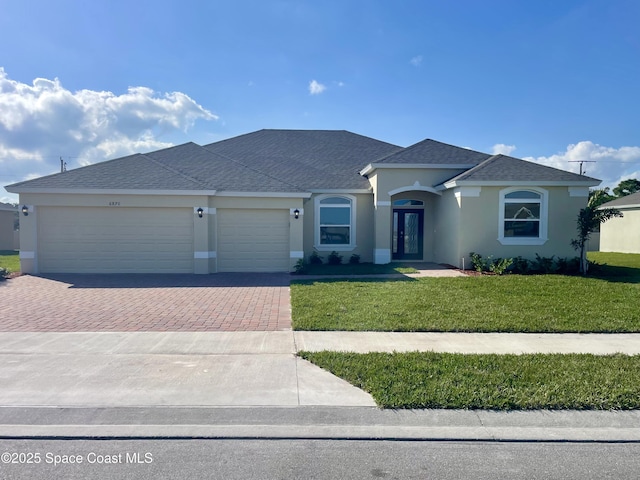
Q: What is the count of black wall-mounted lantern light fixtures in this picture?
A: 3